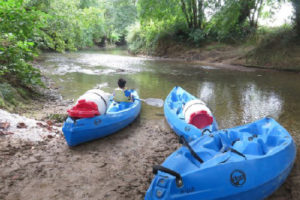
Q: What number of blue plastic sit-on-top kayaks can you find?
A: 3